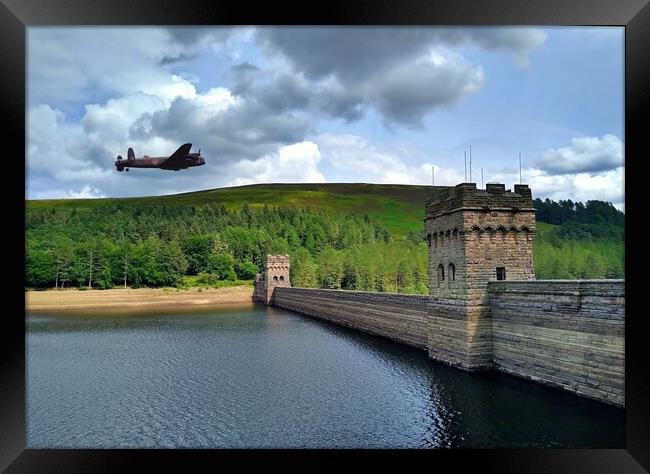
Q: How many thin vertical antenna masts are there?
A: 5